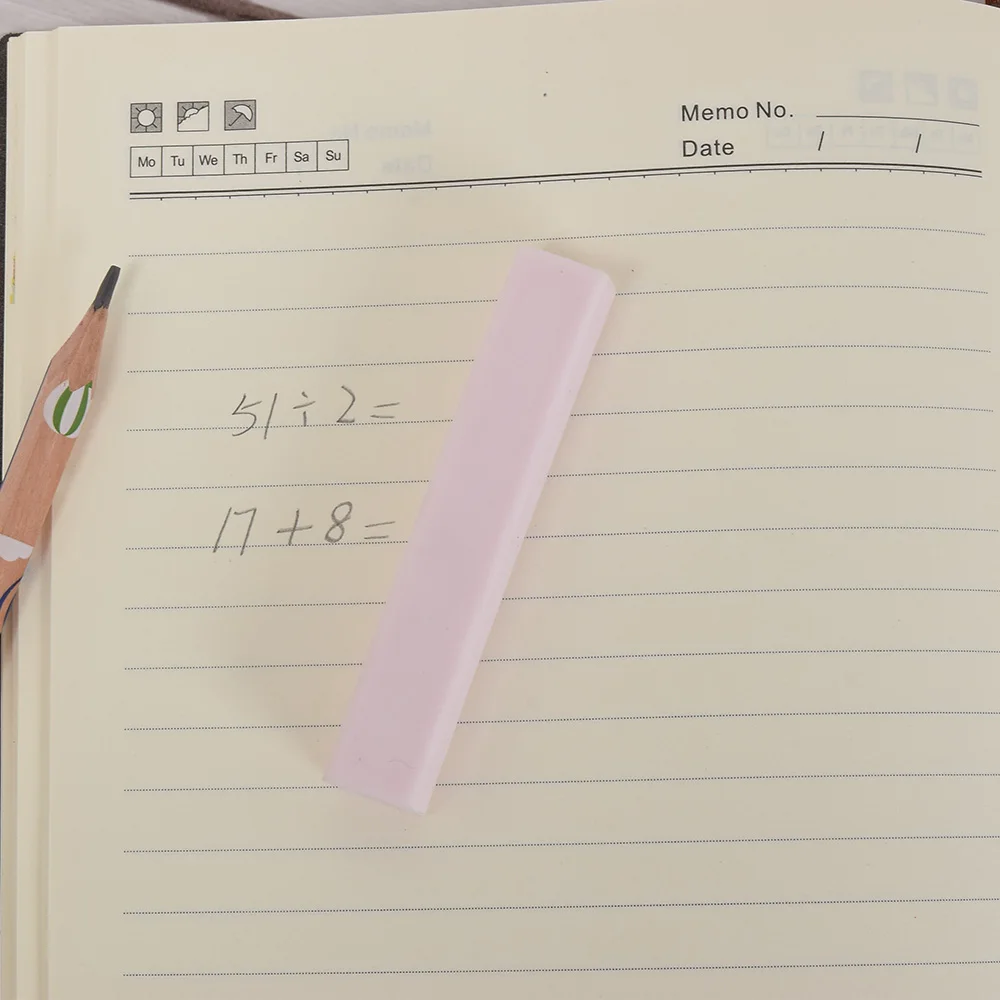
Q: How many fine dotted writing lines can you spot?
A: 13